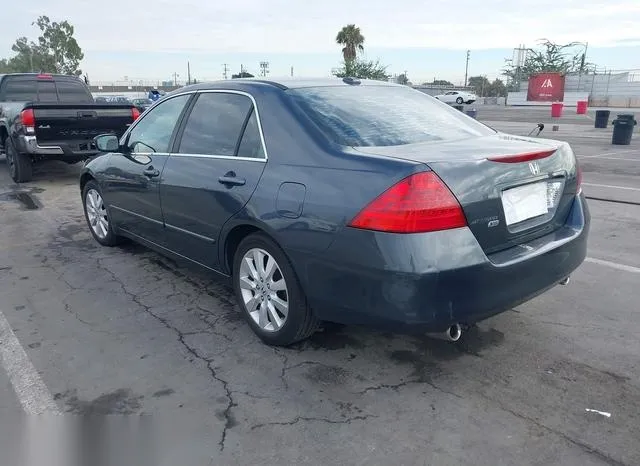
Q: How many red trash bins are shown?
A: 2